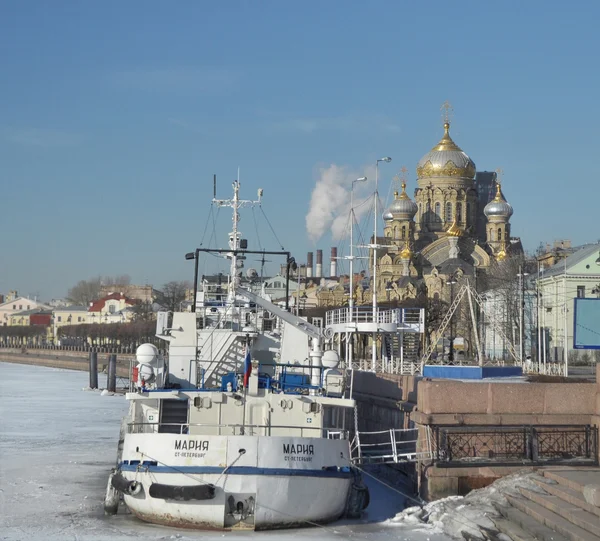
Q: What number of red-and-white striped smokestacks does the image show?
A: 3